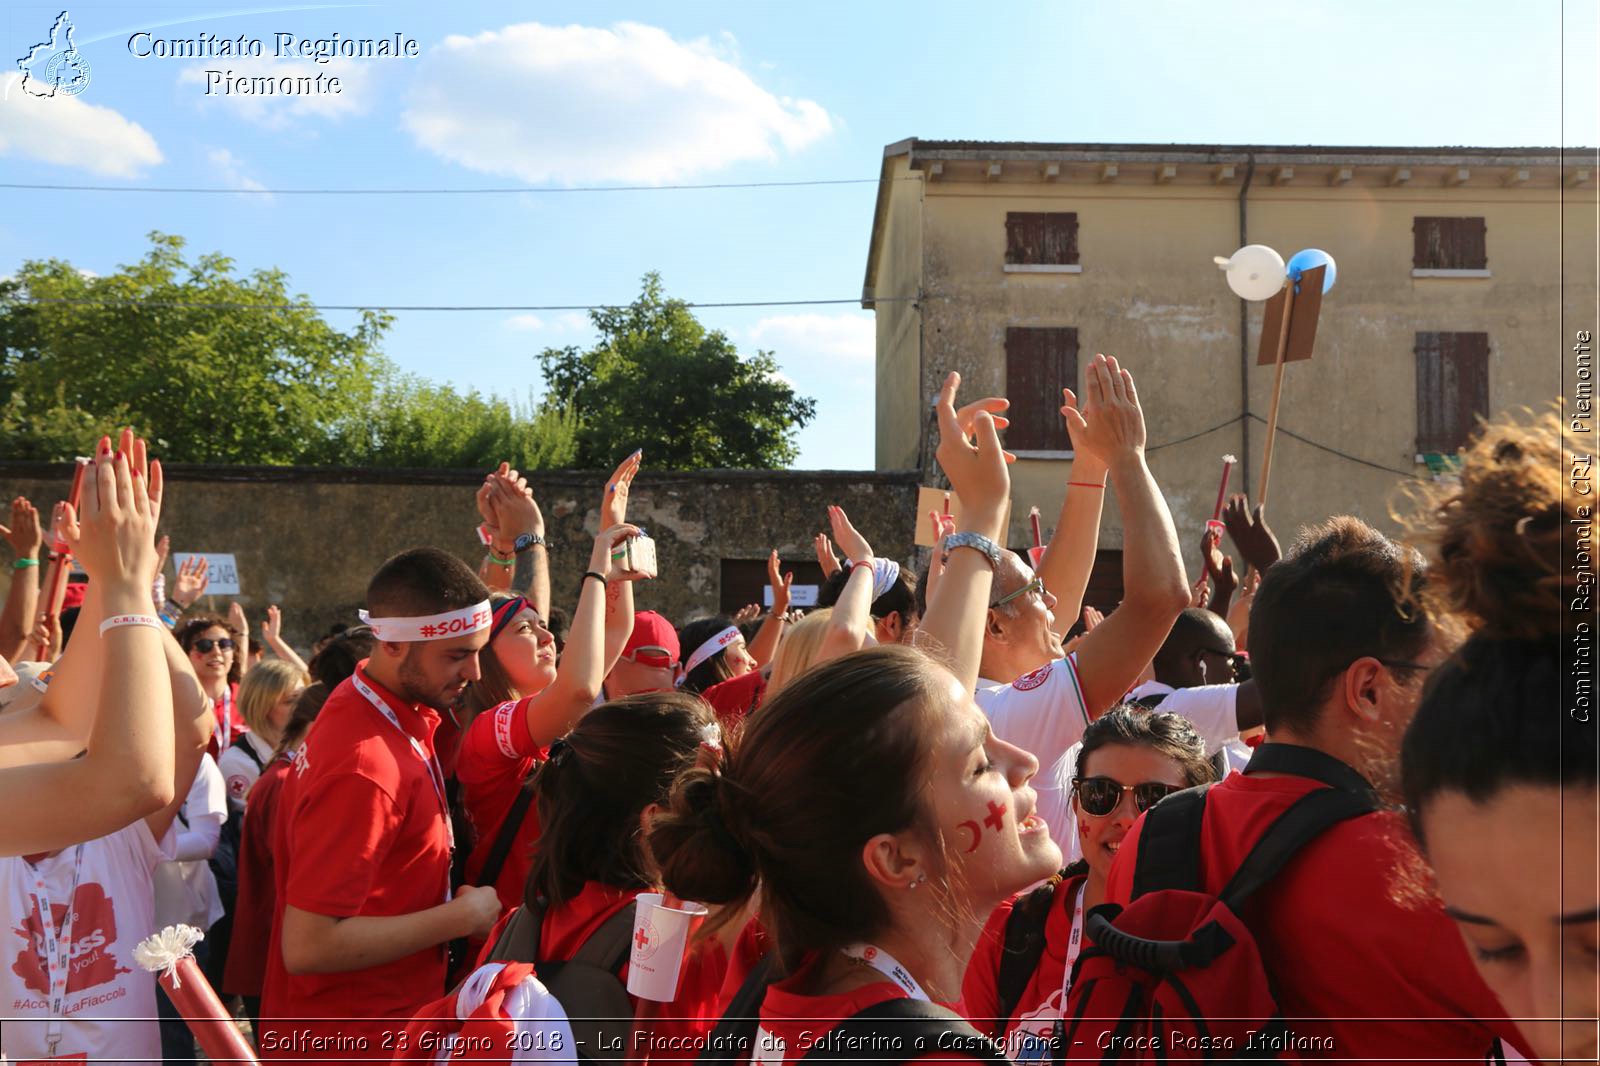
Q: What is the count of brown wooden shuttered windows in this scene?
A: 4